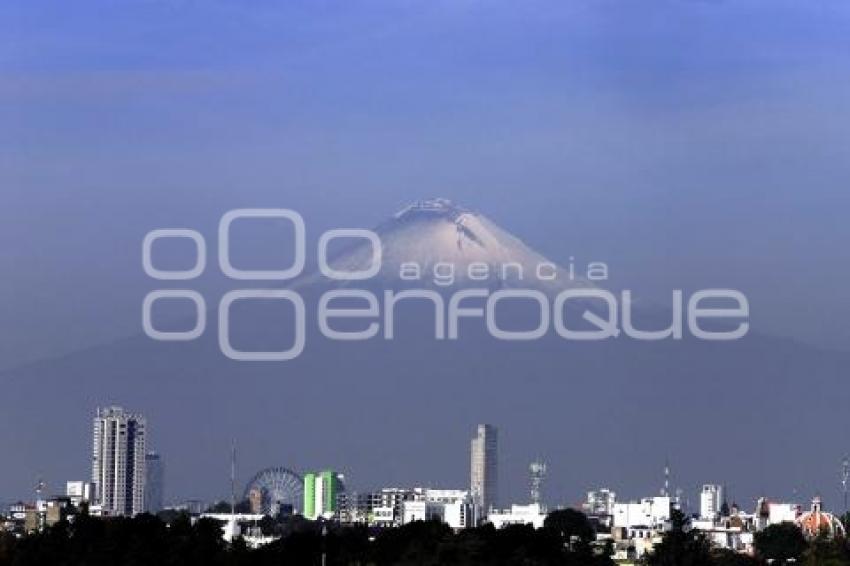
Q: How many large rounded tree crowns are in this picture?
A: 2